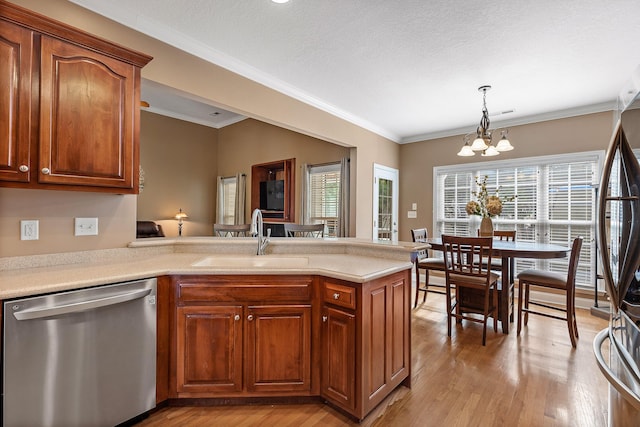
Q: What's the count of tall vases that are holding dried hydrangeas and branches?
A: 1